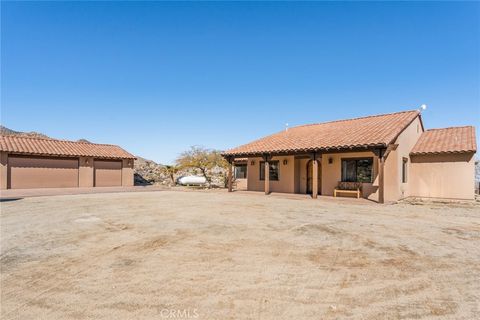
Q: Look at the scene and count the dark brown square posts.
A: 4